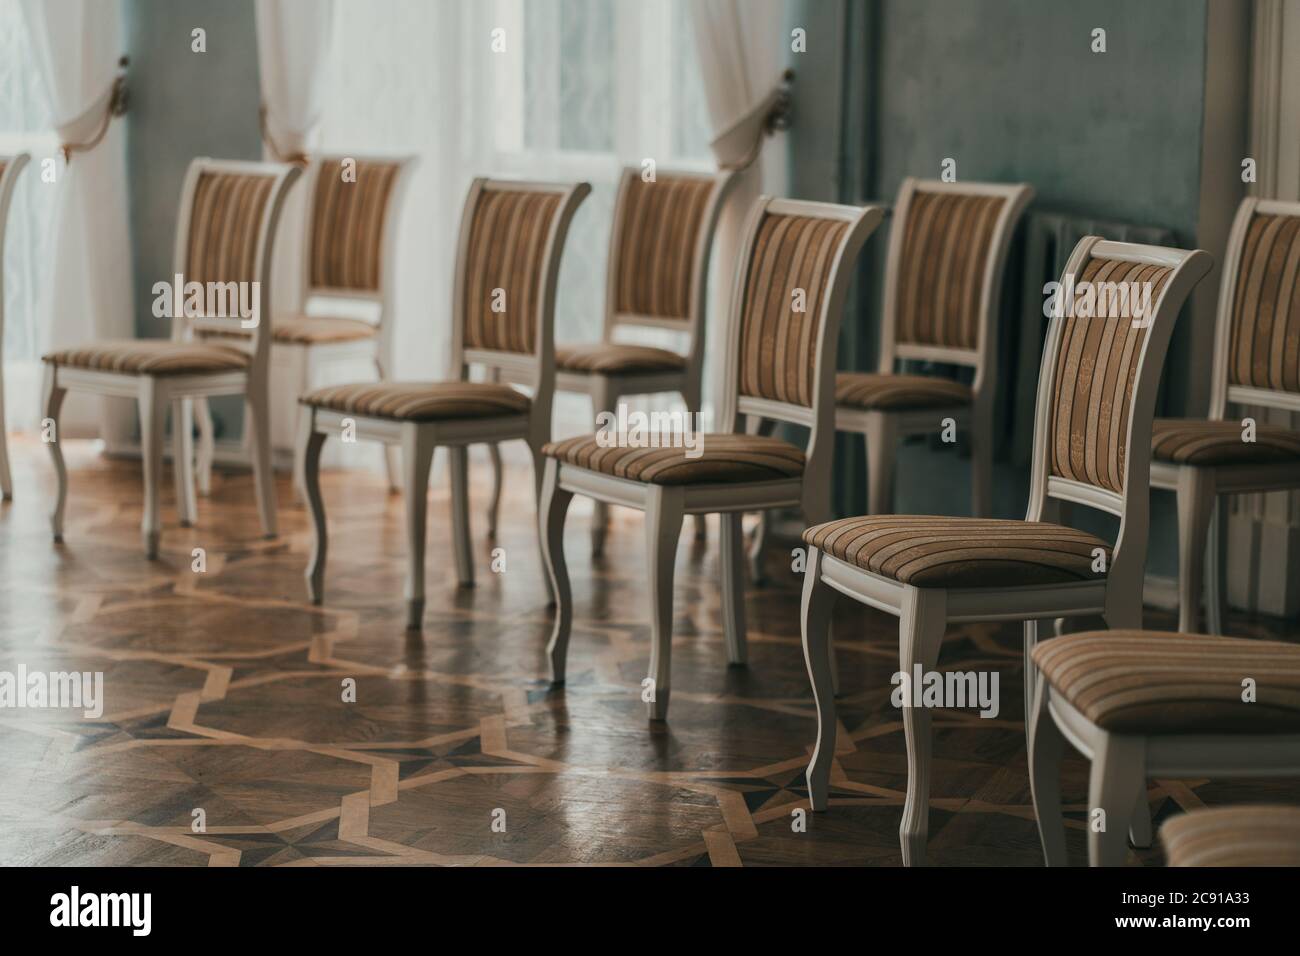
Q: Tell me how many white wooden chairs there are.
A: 11